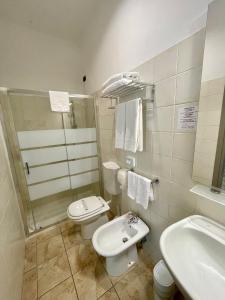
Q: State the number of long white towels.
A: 2